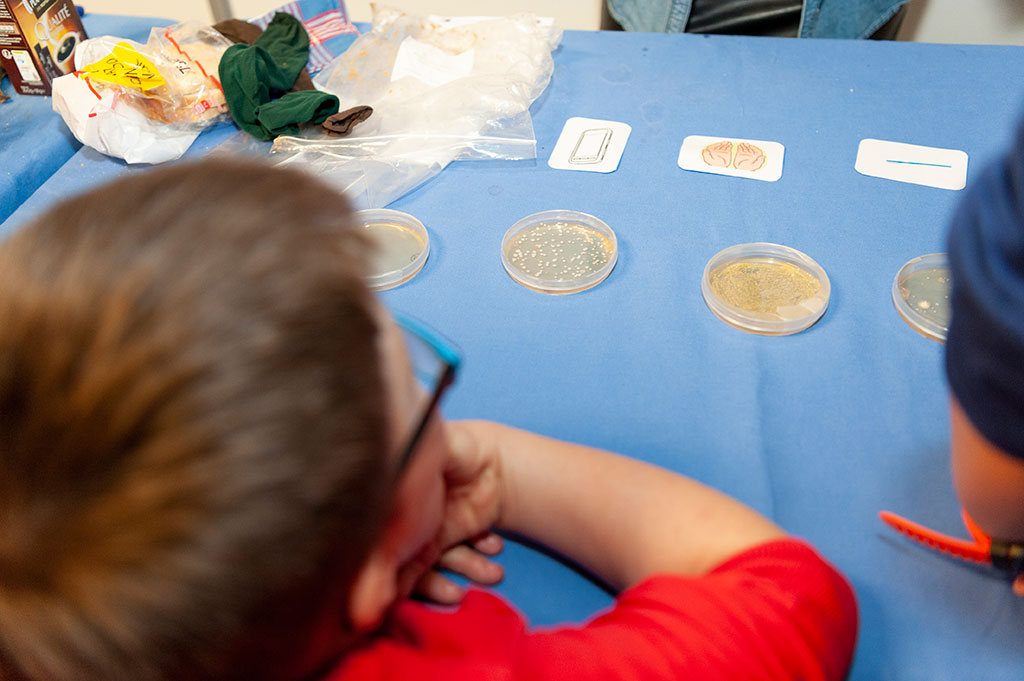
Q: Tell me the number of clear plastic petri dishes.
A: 4